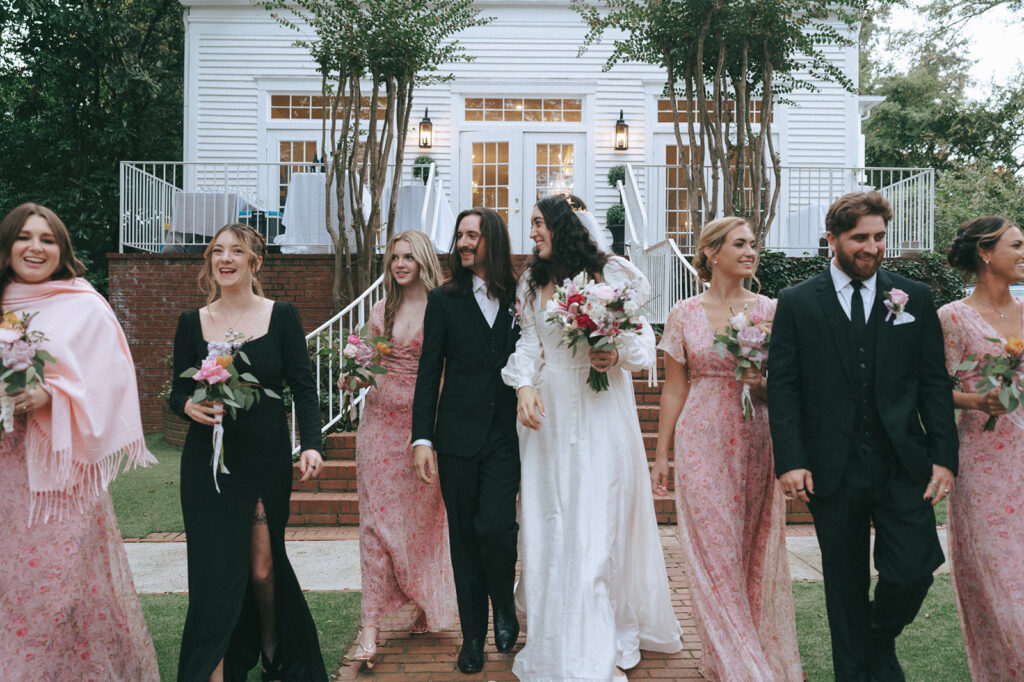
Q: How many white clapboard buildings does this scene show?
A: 1